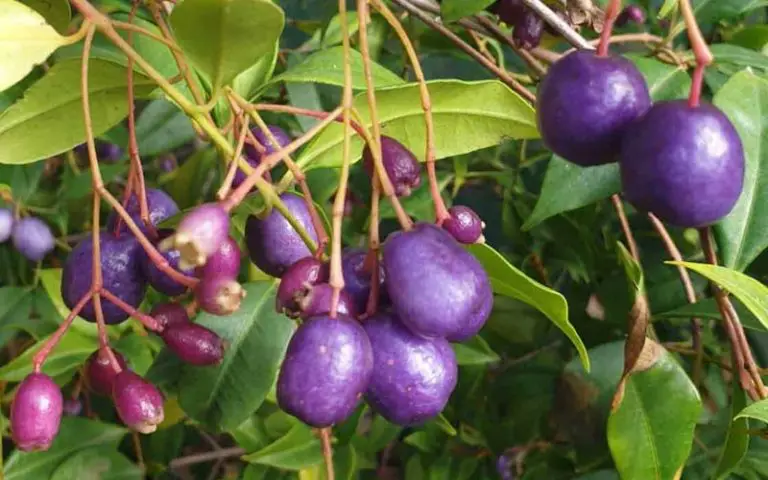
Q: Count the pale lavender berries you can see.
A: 2